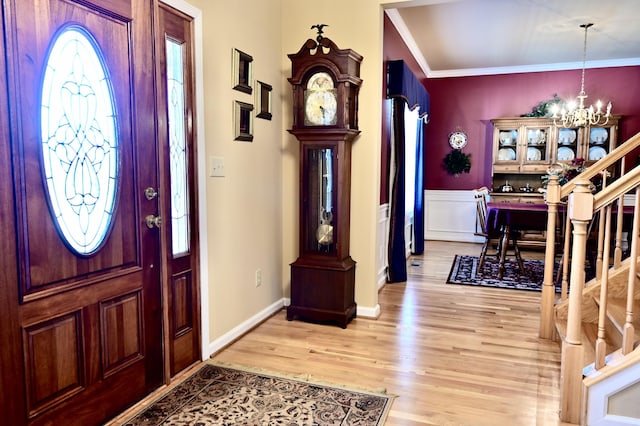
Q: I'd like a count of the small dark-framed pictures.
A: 3